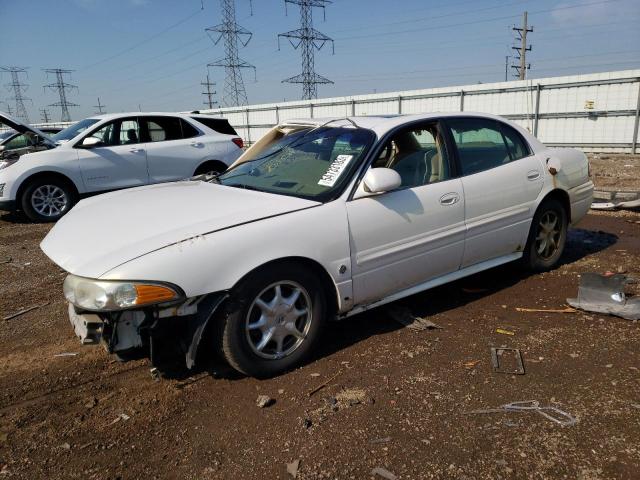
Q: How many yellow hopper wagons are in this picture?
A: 0